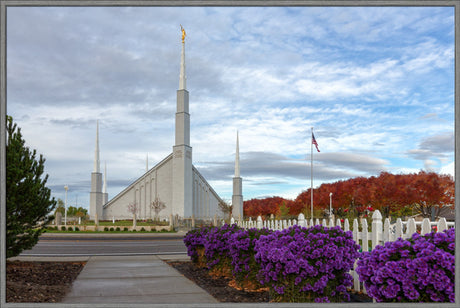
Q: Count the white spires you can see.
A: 5